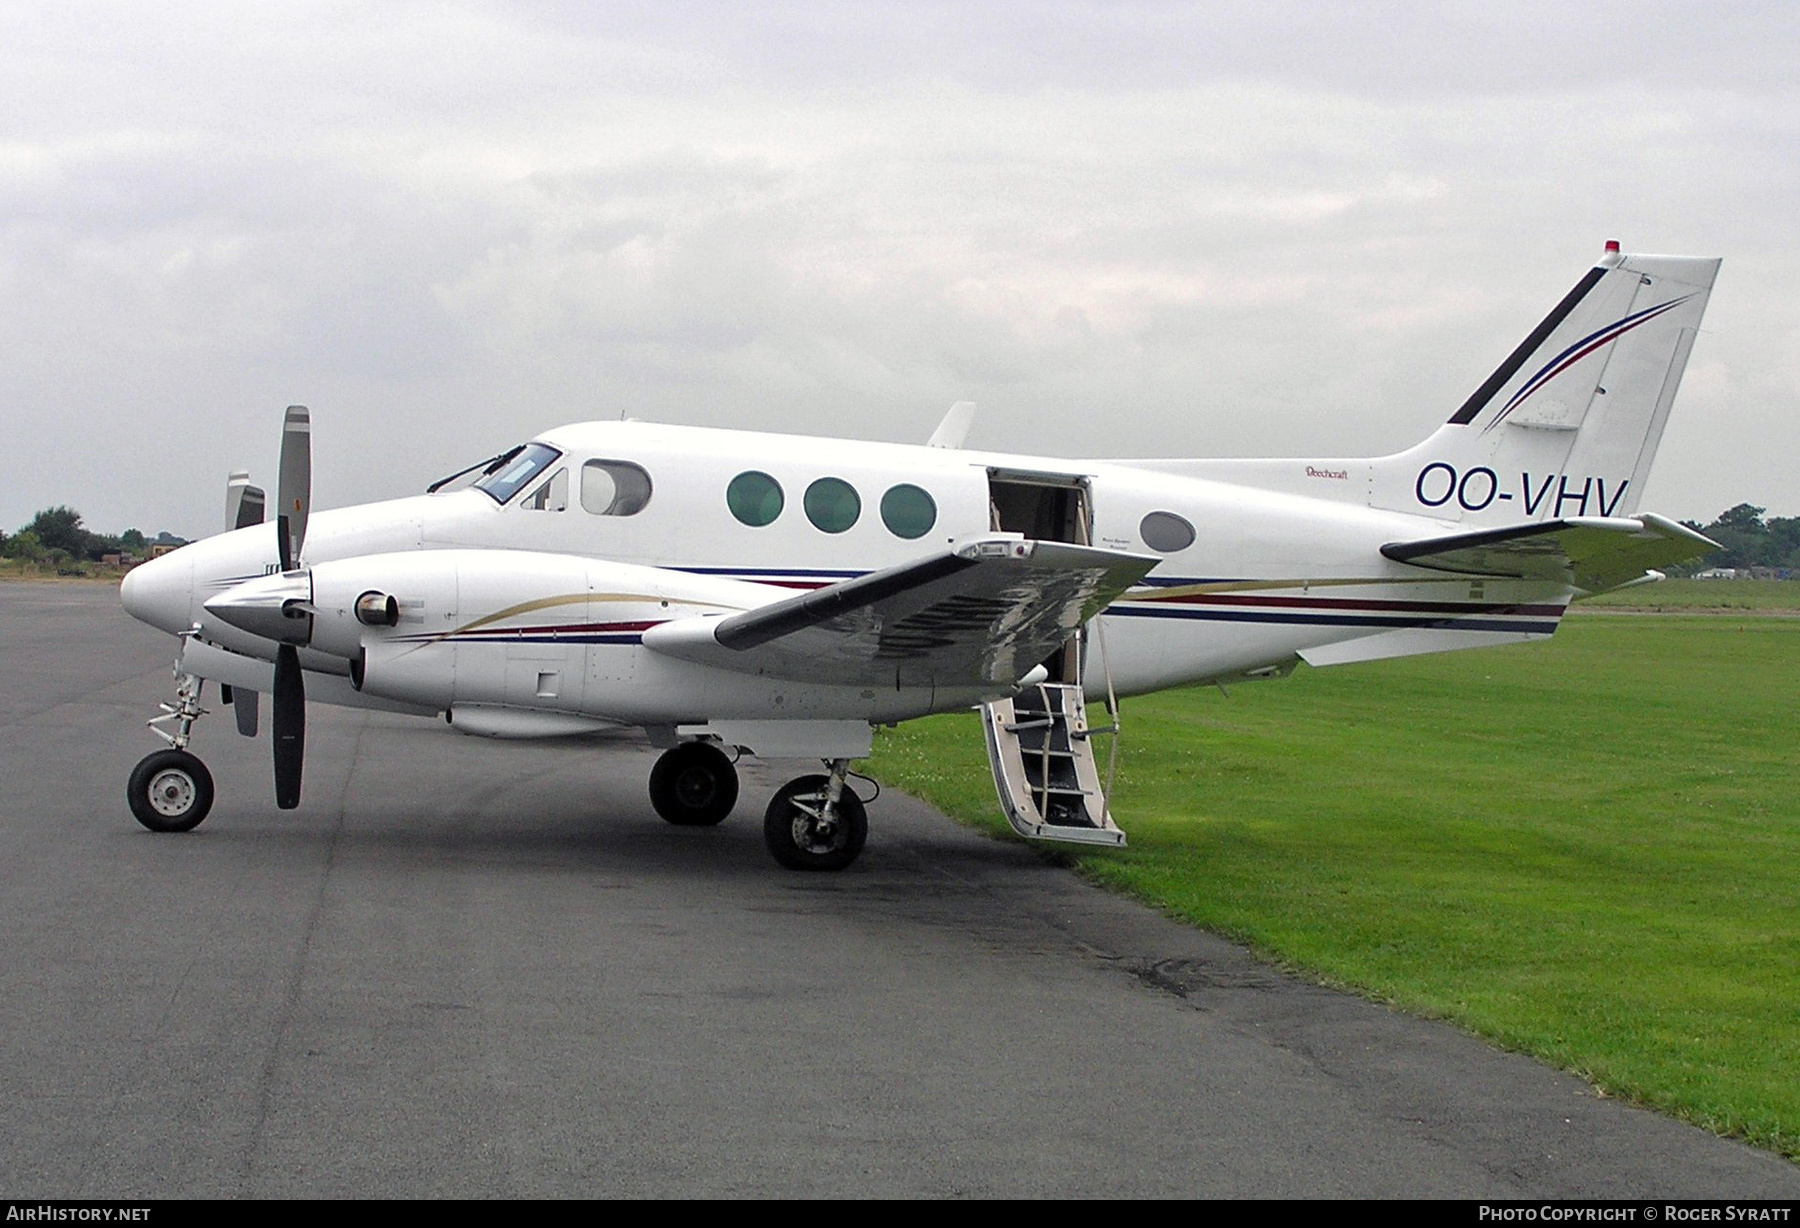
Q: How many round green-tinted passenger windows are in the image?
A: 3